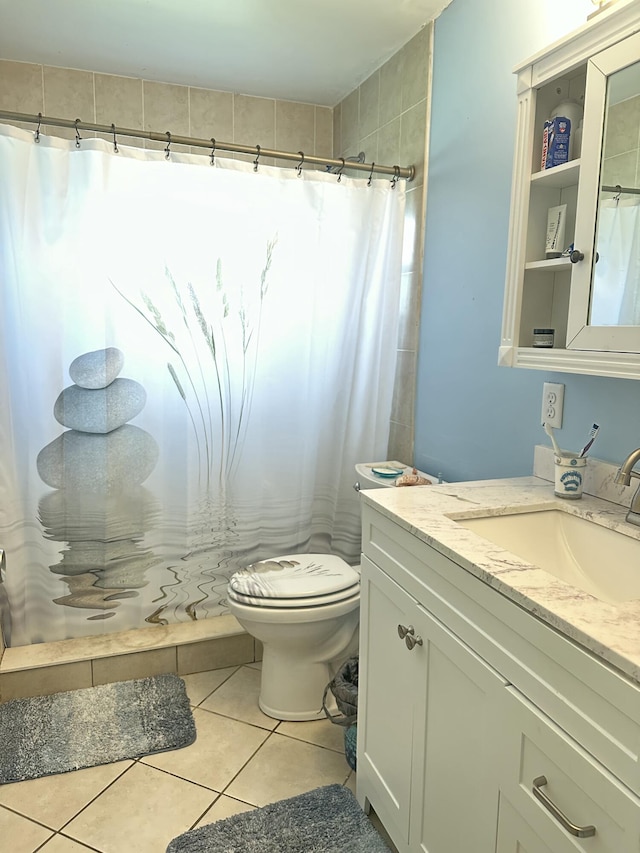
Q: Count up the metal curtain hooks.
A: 11